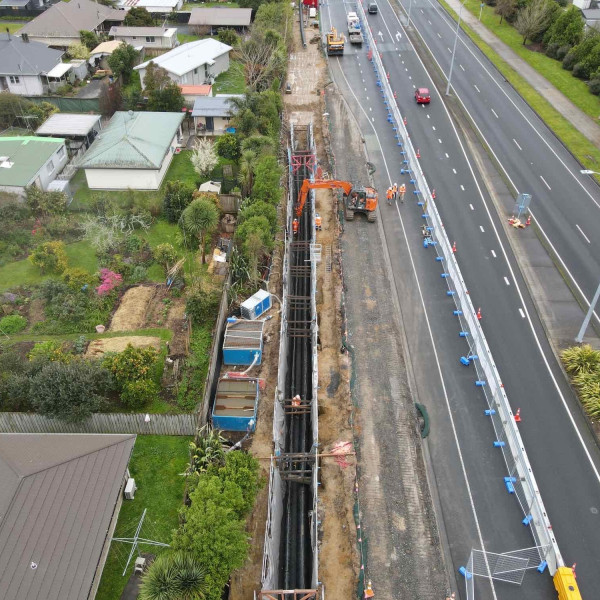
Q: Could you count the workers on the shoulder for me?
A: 3